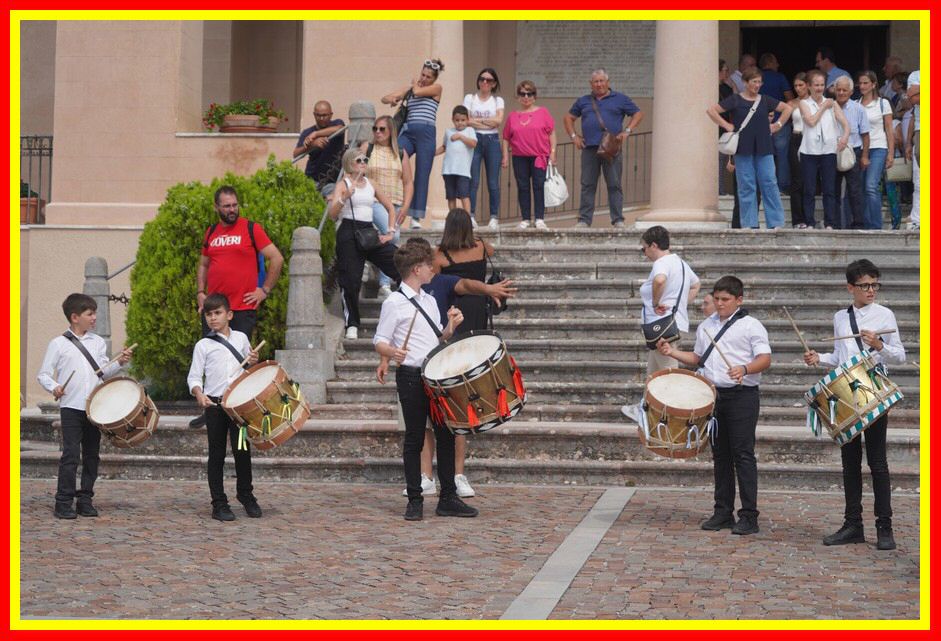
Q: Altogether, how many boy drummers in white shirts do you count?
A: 5